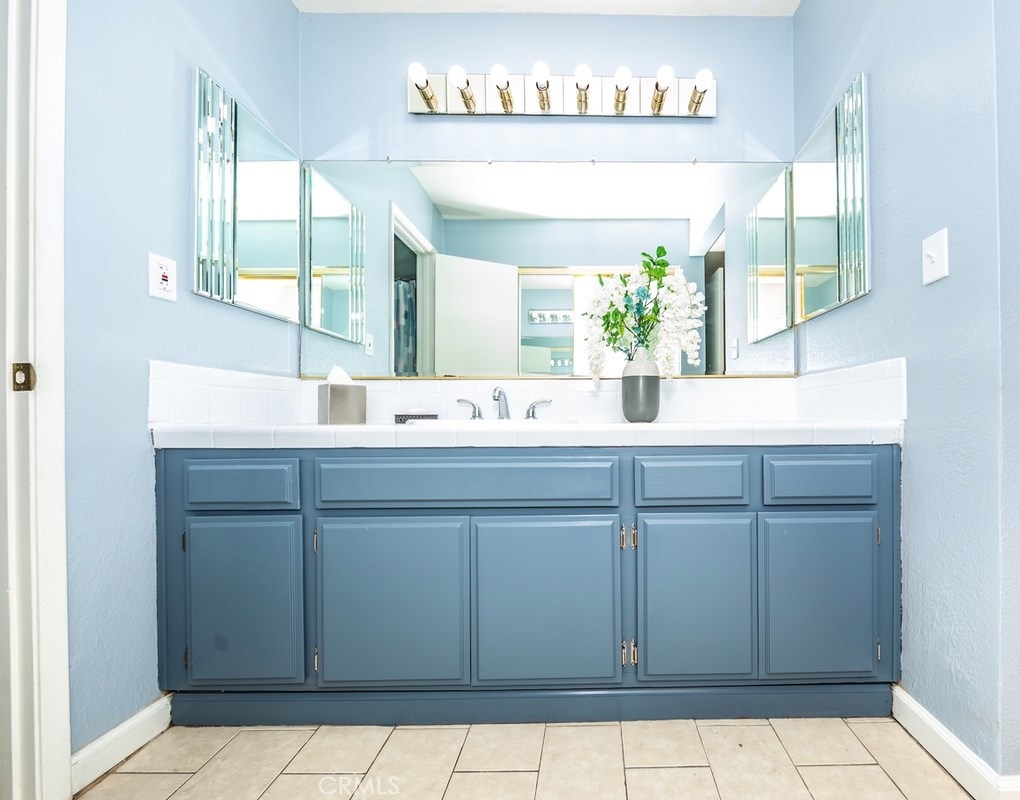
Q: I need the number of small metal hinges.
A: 10